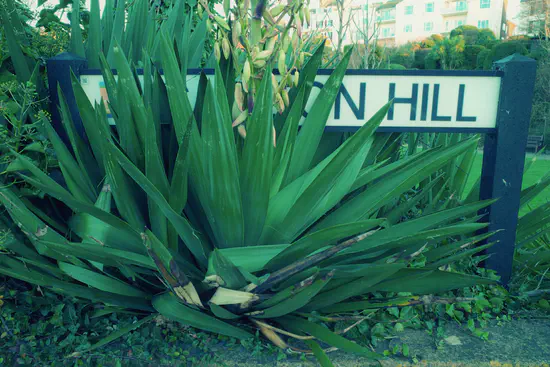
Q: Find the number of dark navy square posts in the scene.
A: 2